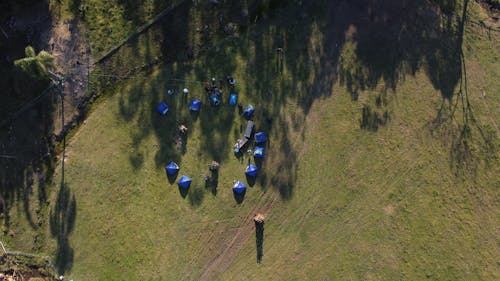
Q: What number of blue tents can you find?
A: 11